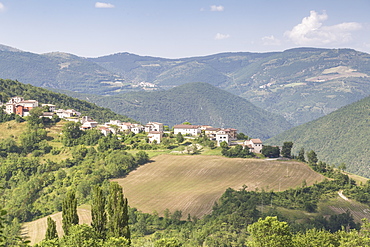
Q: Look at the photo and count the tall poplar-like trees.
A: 4